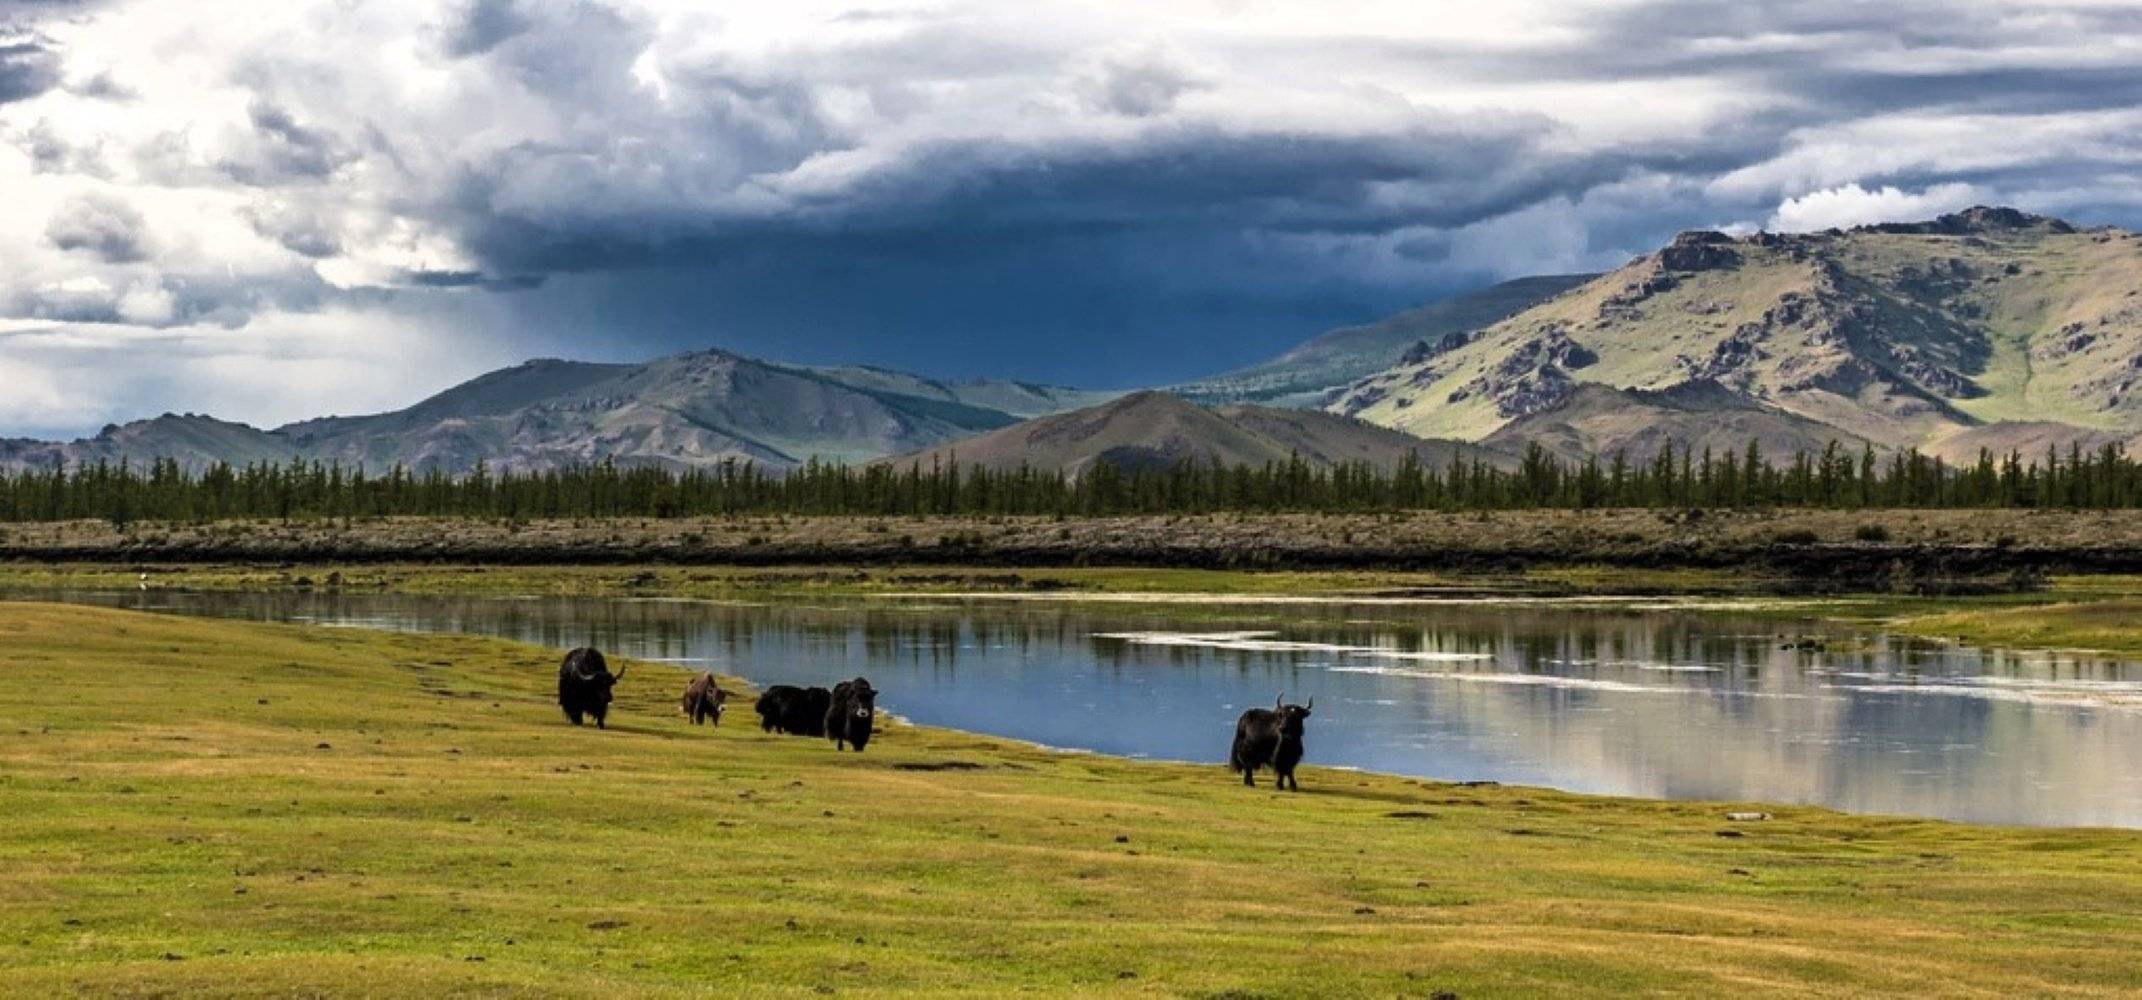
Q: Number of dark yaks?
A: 4